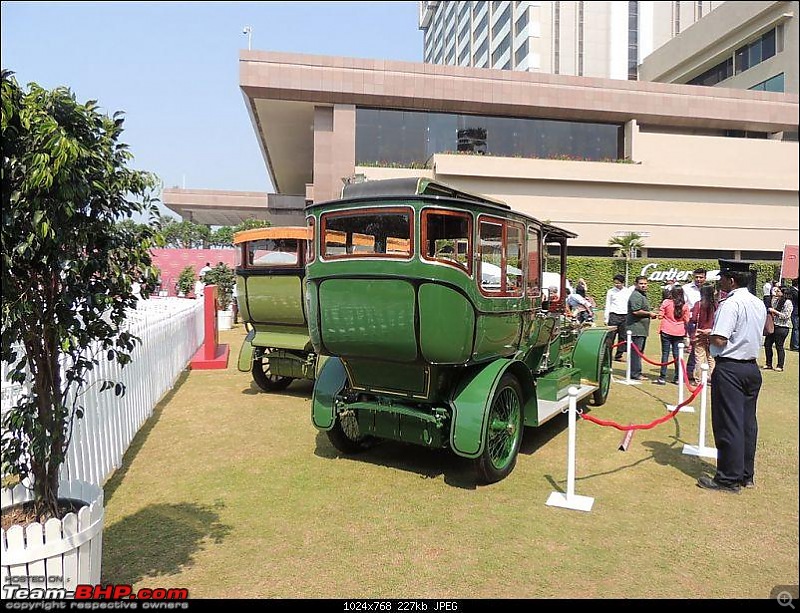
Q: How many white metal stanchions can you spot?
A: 4